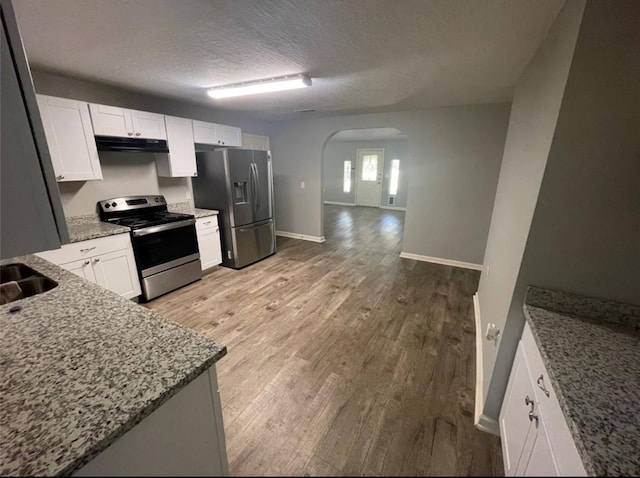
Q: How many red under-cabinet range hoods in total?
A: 0